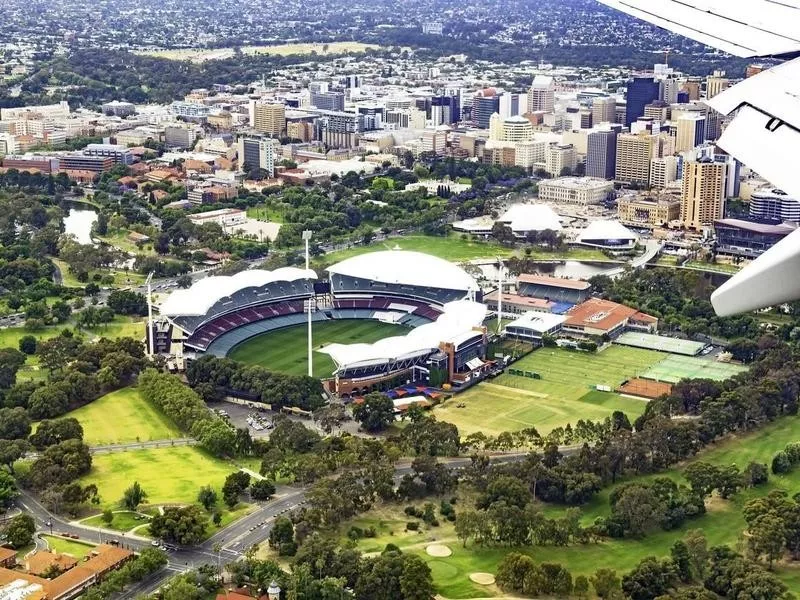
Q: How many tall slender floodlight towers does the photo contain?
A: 4